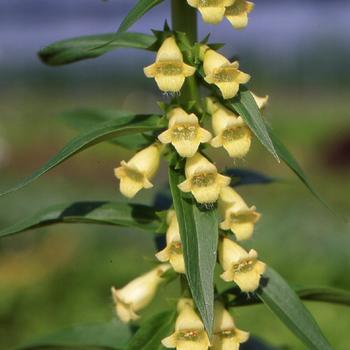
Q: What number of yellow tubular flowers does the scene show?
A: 15